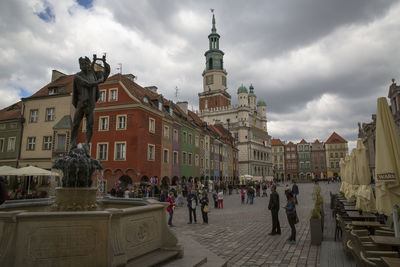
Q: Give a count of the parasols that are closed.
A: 5